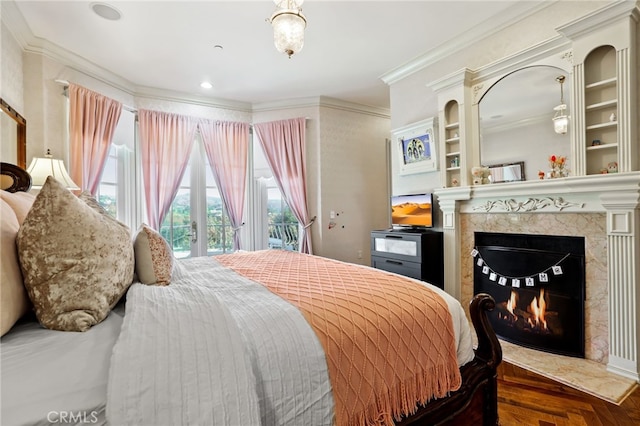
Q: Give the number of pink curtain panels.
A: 4